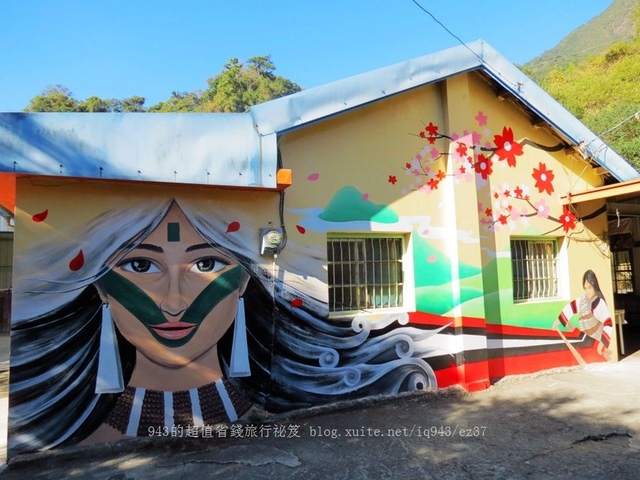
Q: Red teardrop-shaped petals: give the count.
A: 5